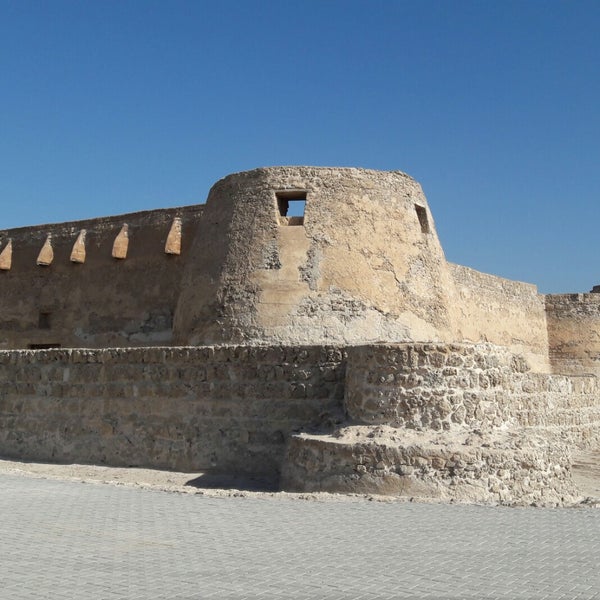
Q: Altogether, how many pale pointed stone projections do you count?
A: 5